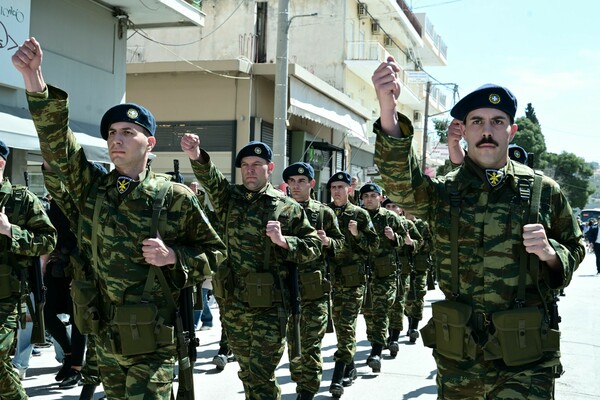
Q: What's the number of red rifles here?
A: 0